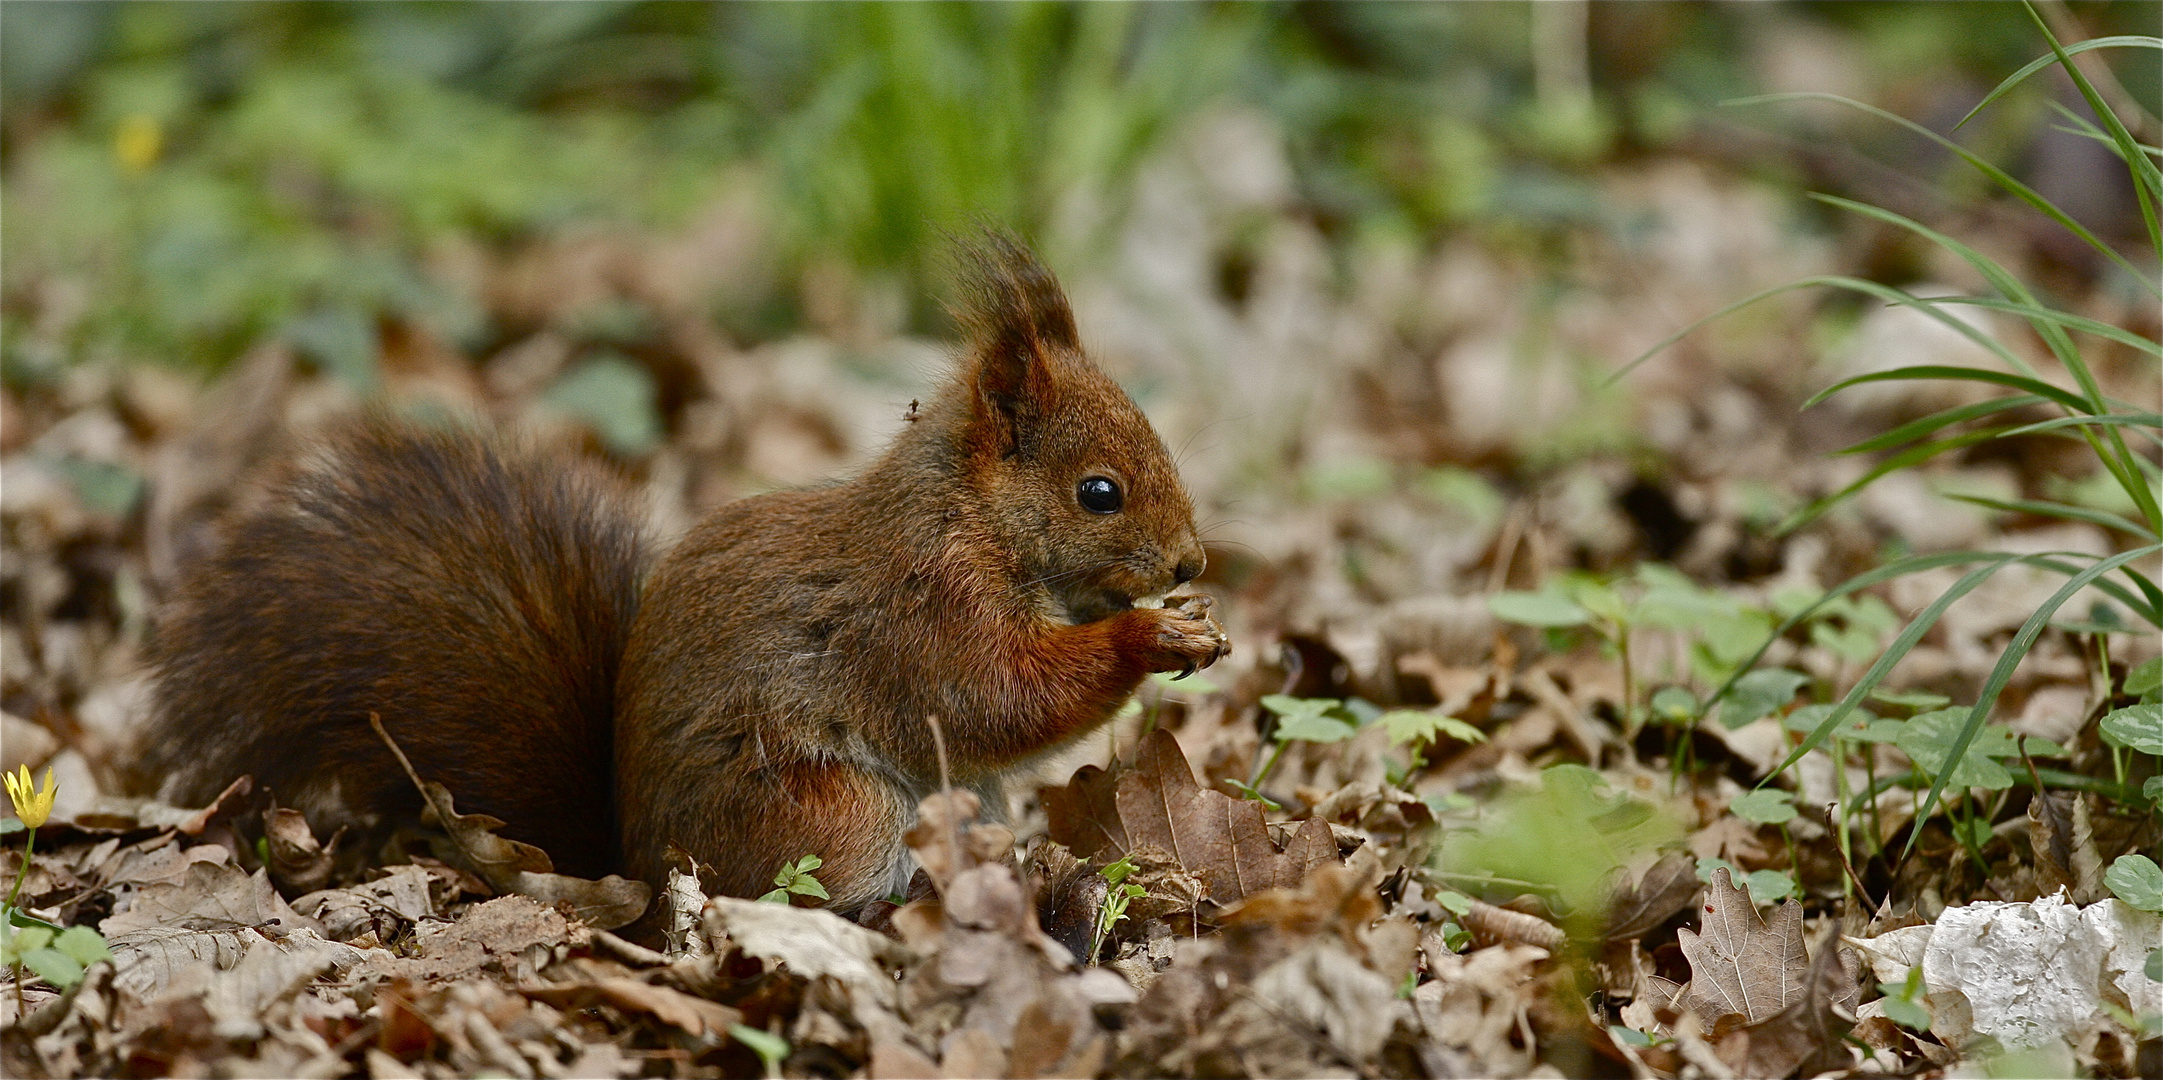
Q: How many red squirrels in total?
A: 1